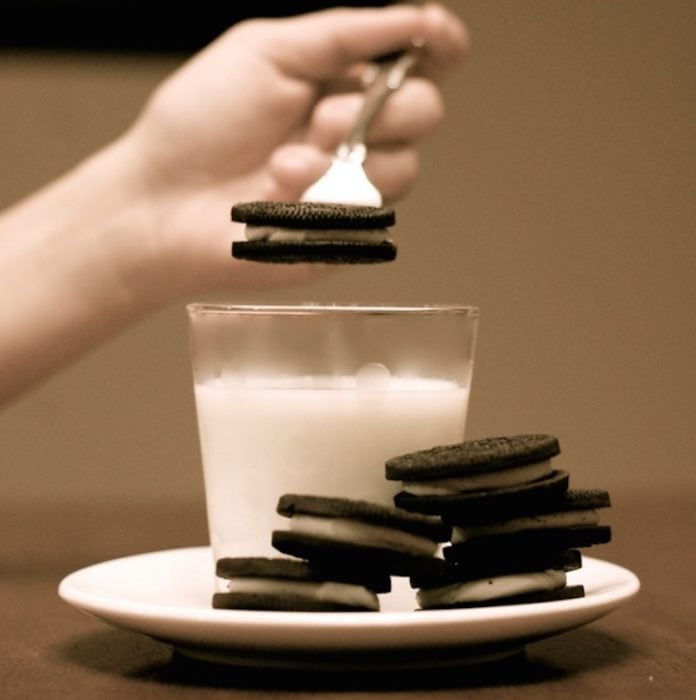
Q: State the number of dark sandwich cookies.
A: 6